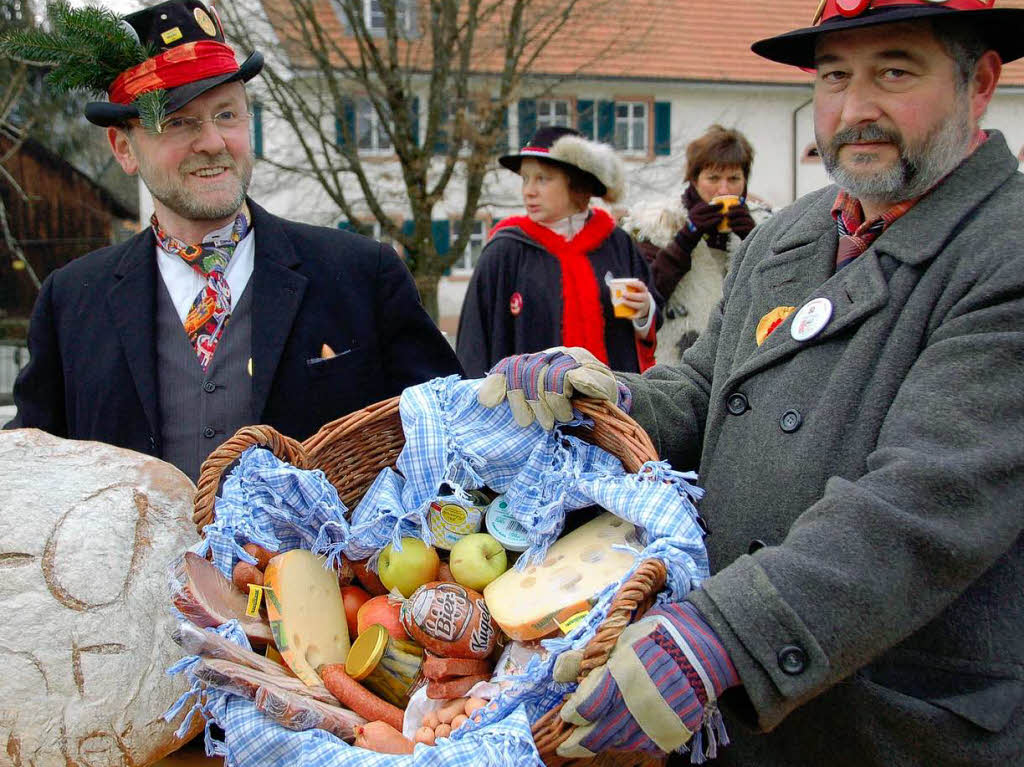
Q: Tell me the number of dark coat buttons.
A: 4